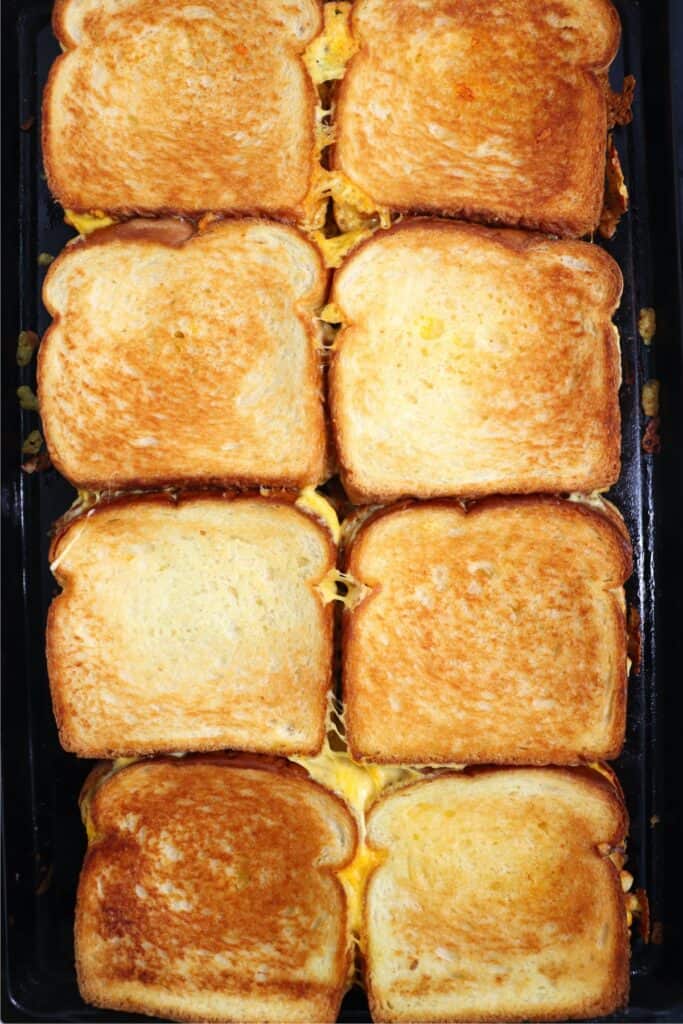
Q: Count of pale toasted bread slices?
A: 3